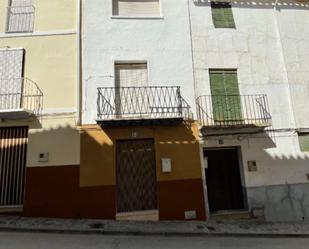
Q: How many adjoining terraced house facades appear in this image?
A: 3